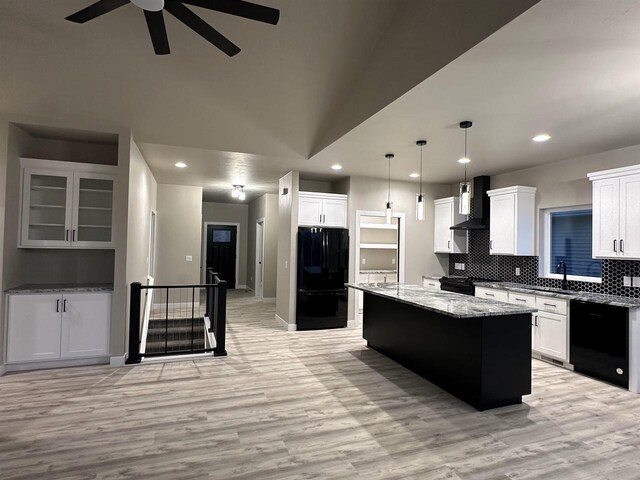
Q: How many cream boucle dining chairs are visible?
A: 0